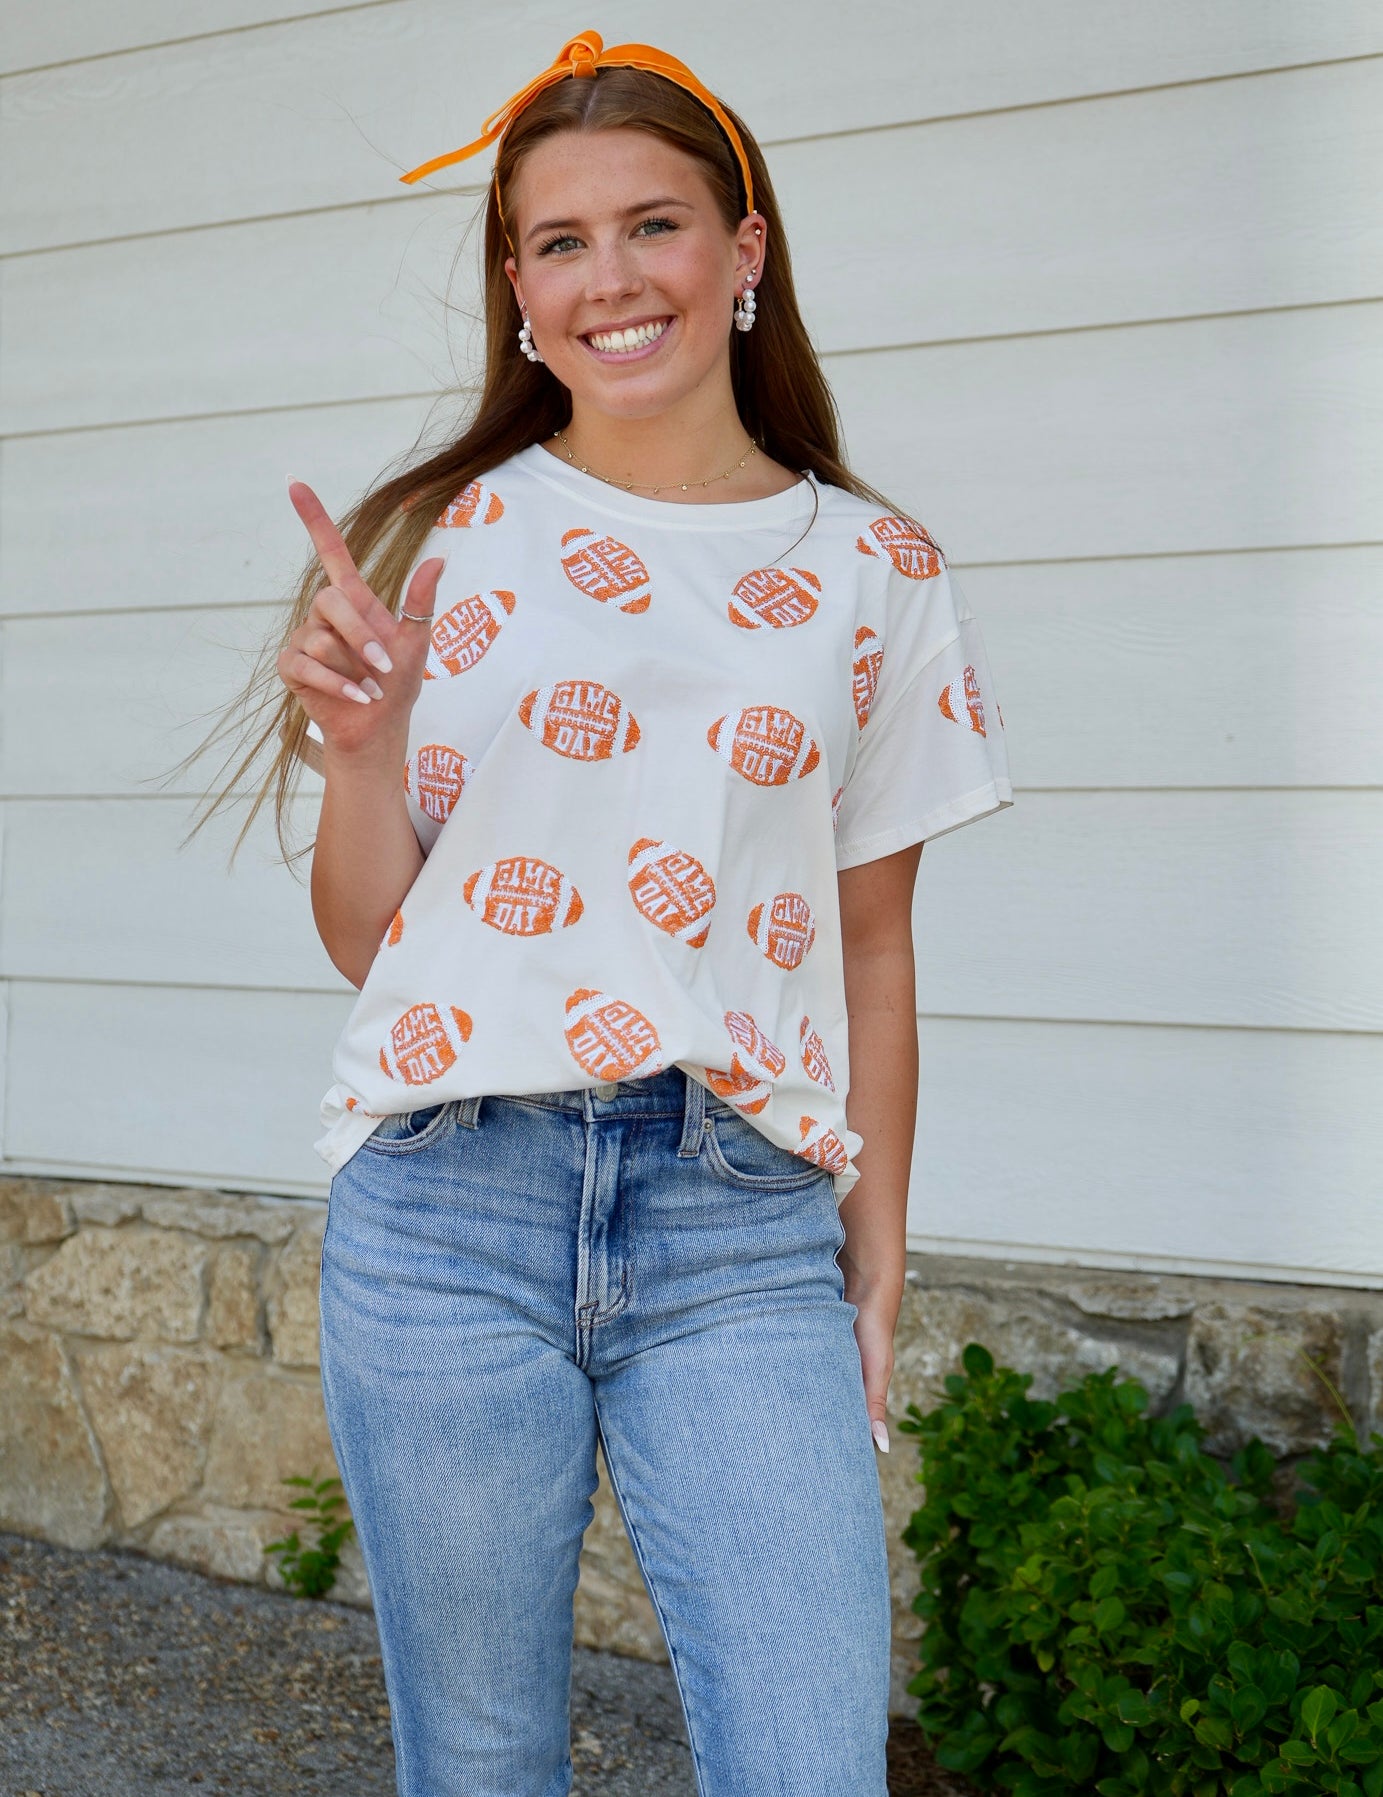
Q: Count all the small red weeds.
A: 0